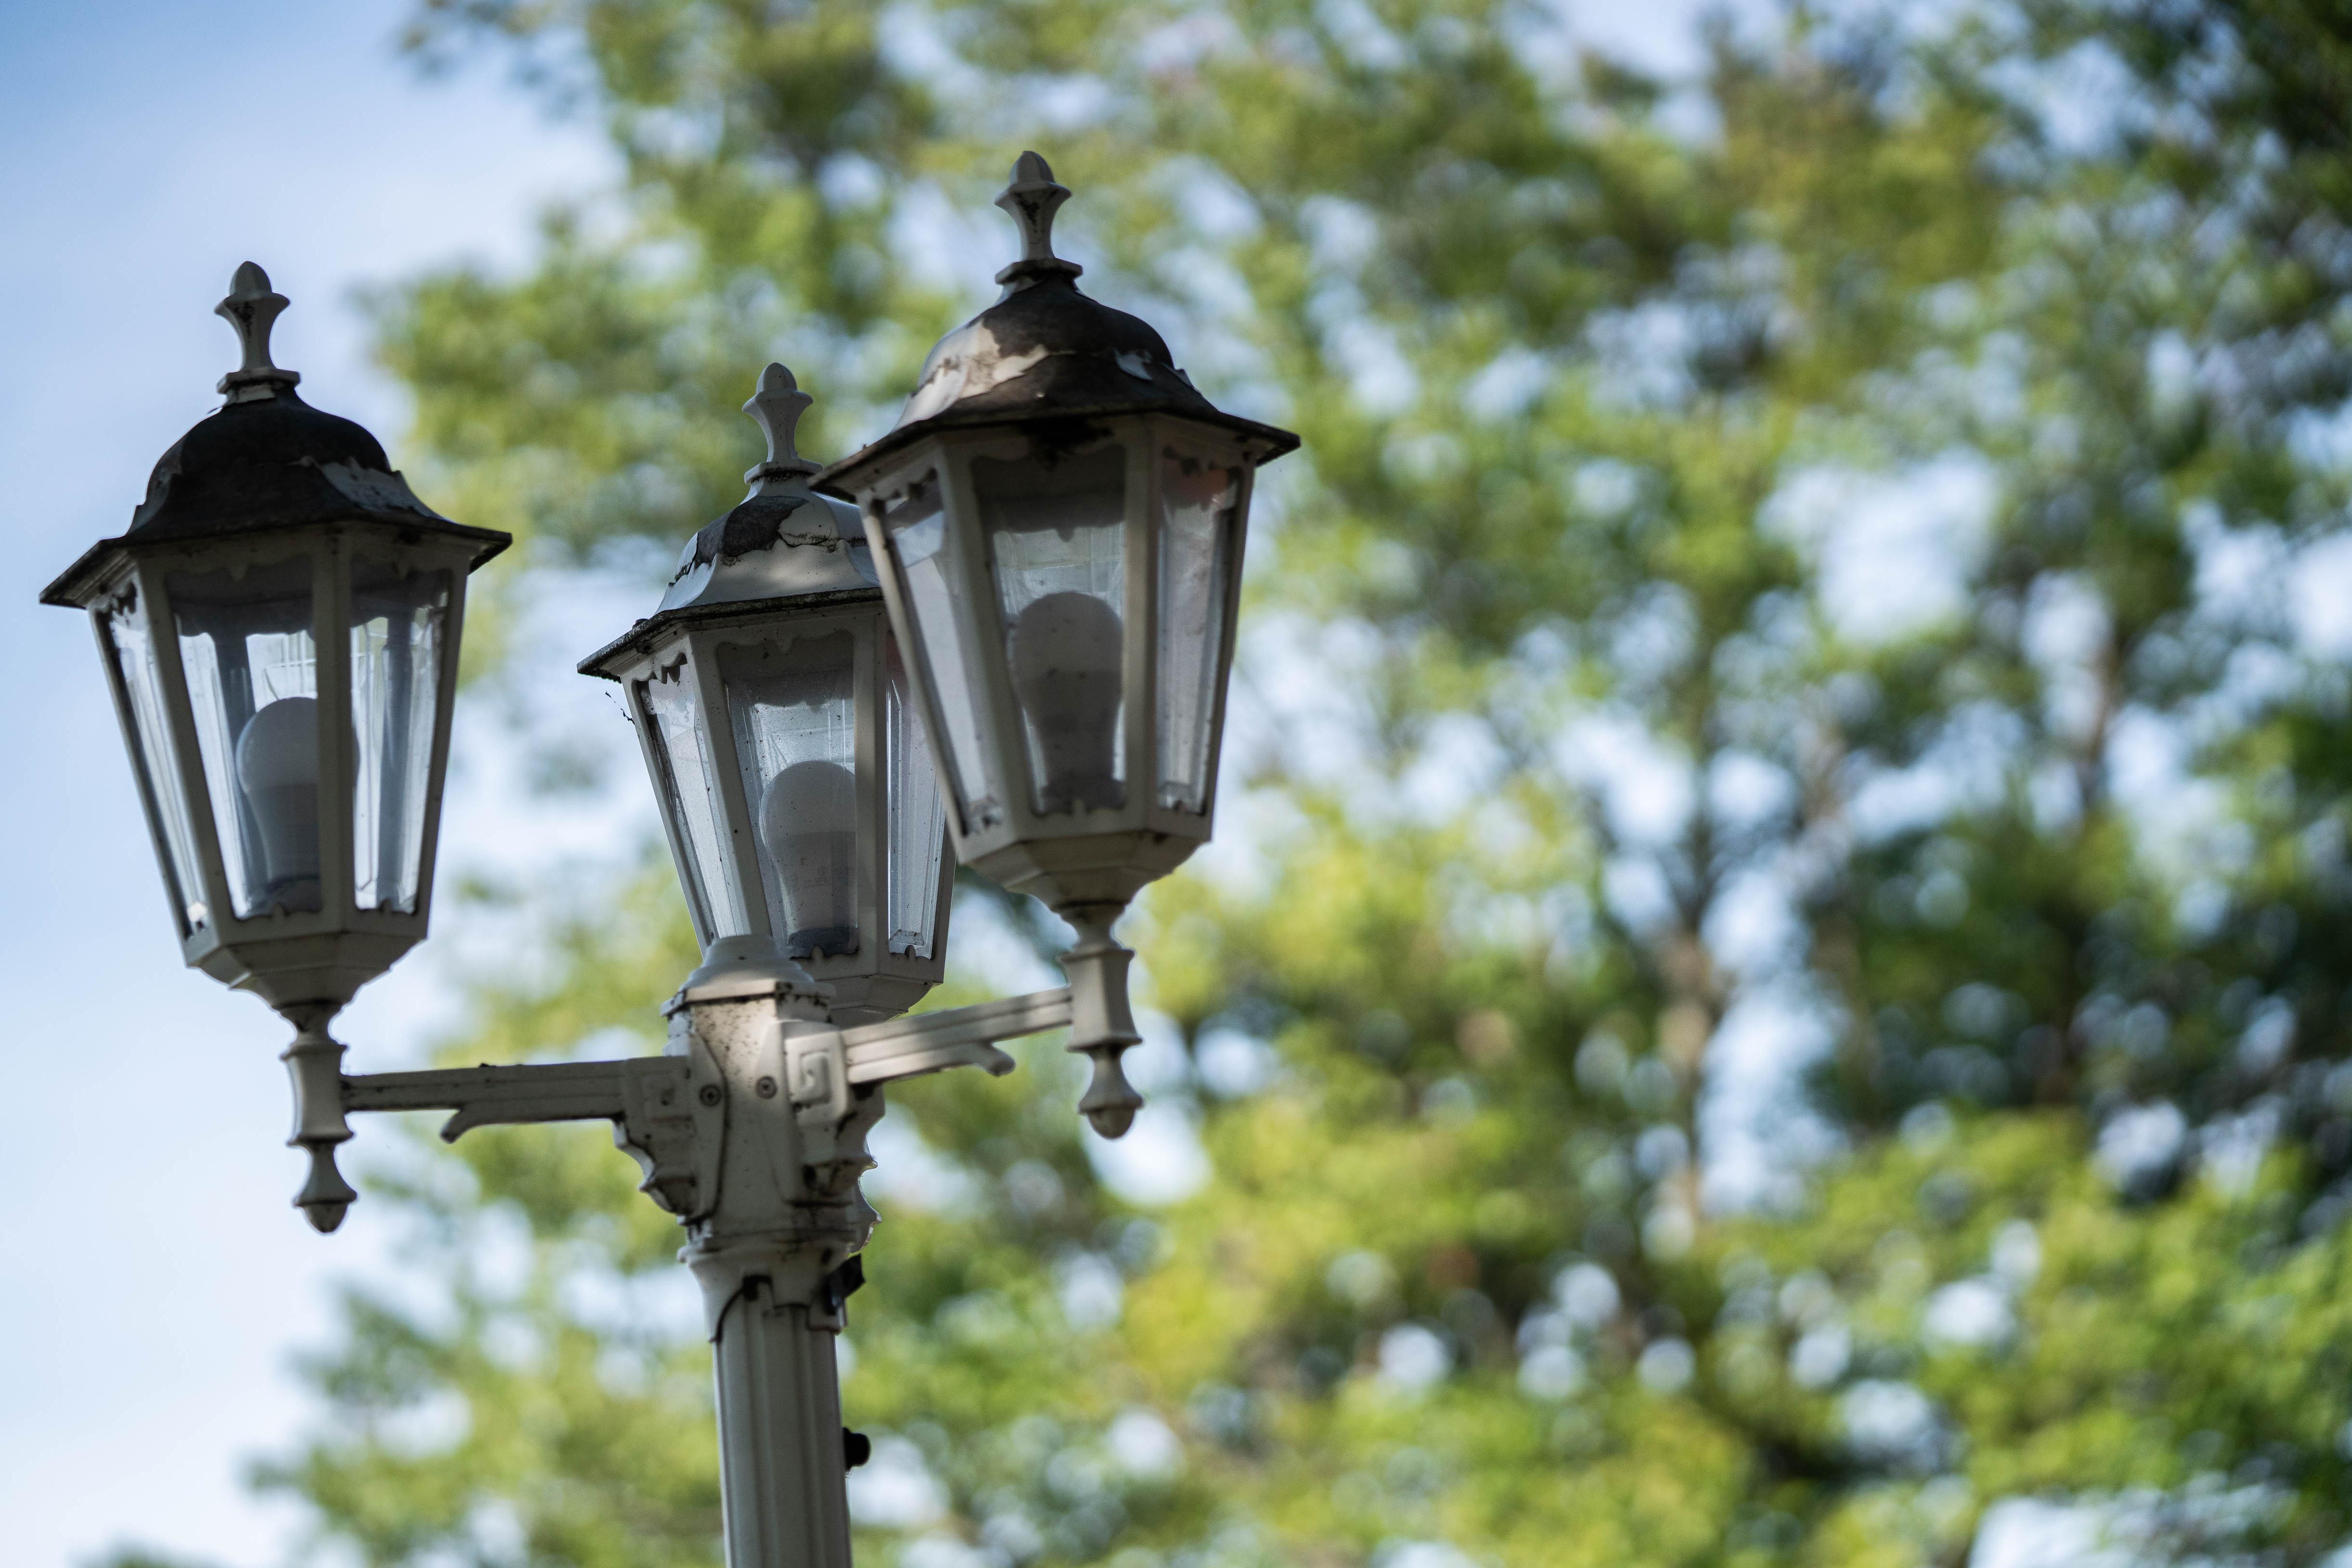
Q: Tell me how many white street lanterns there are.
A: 3